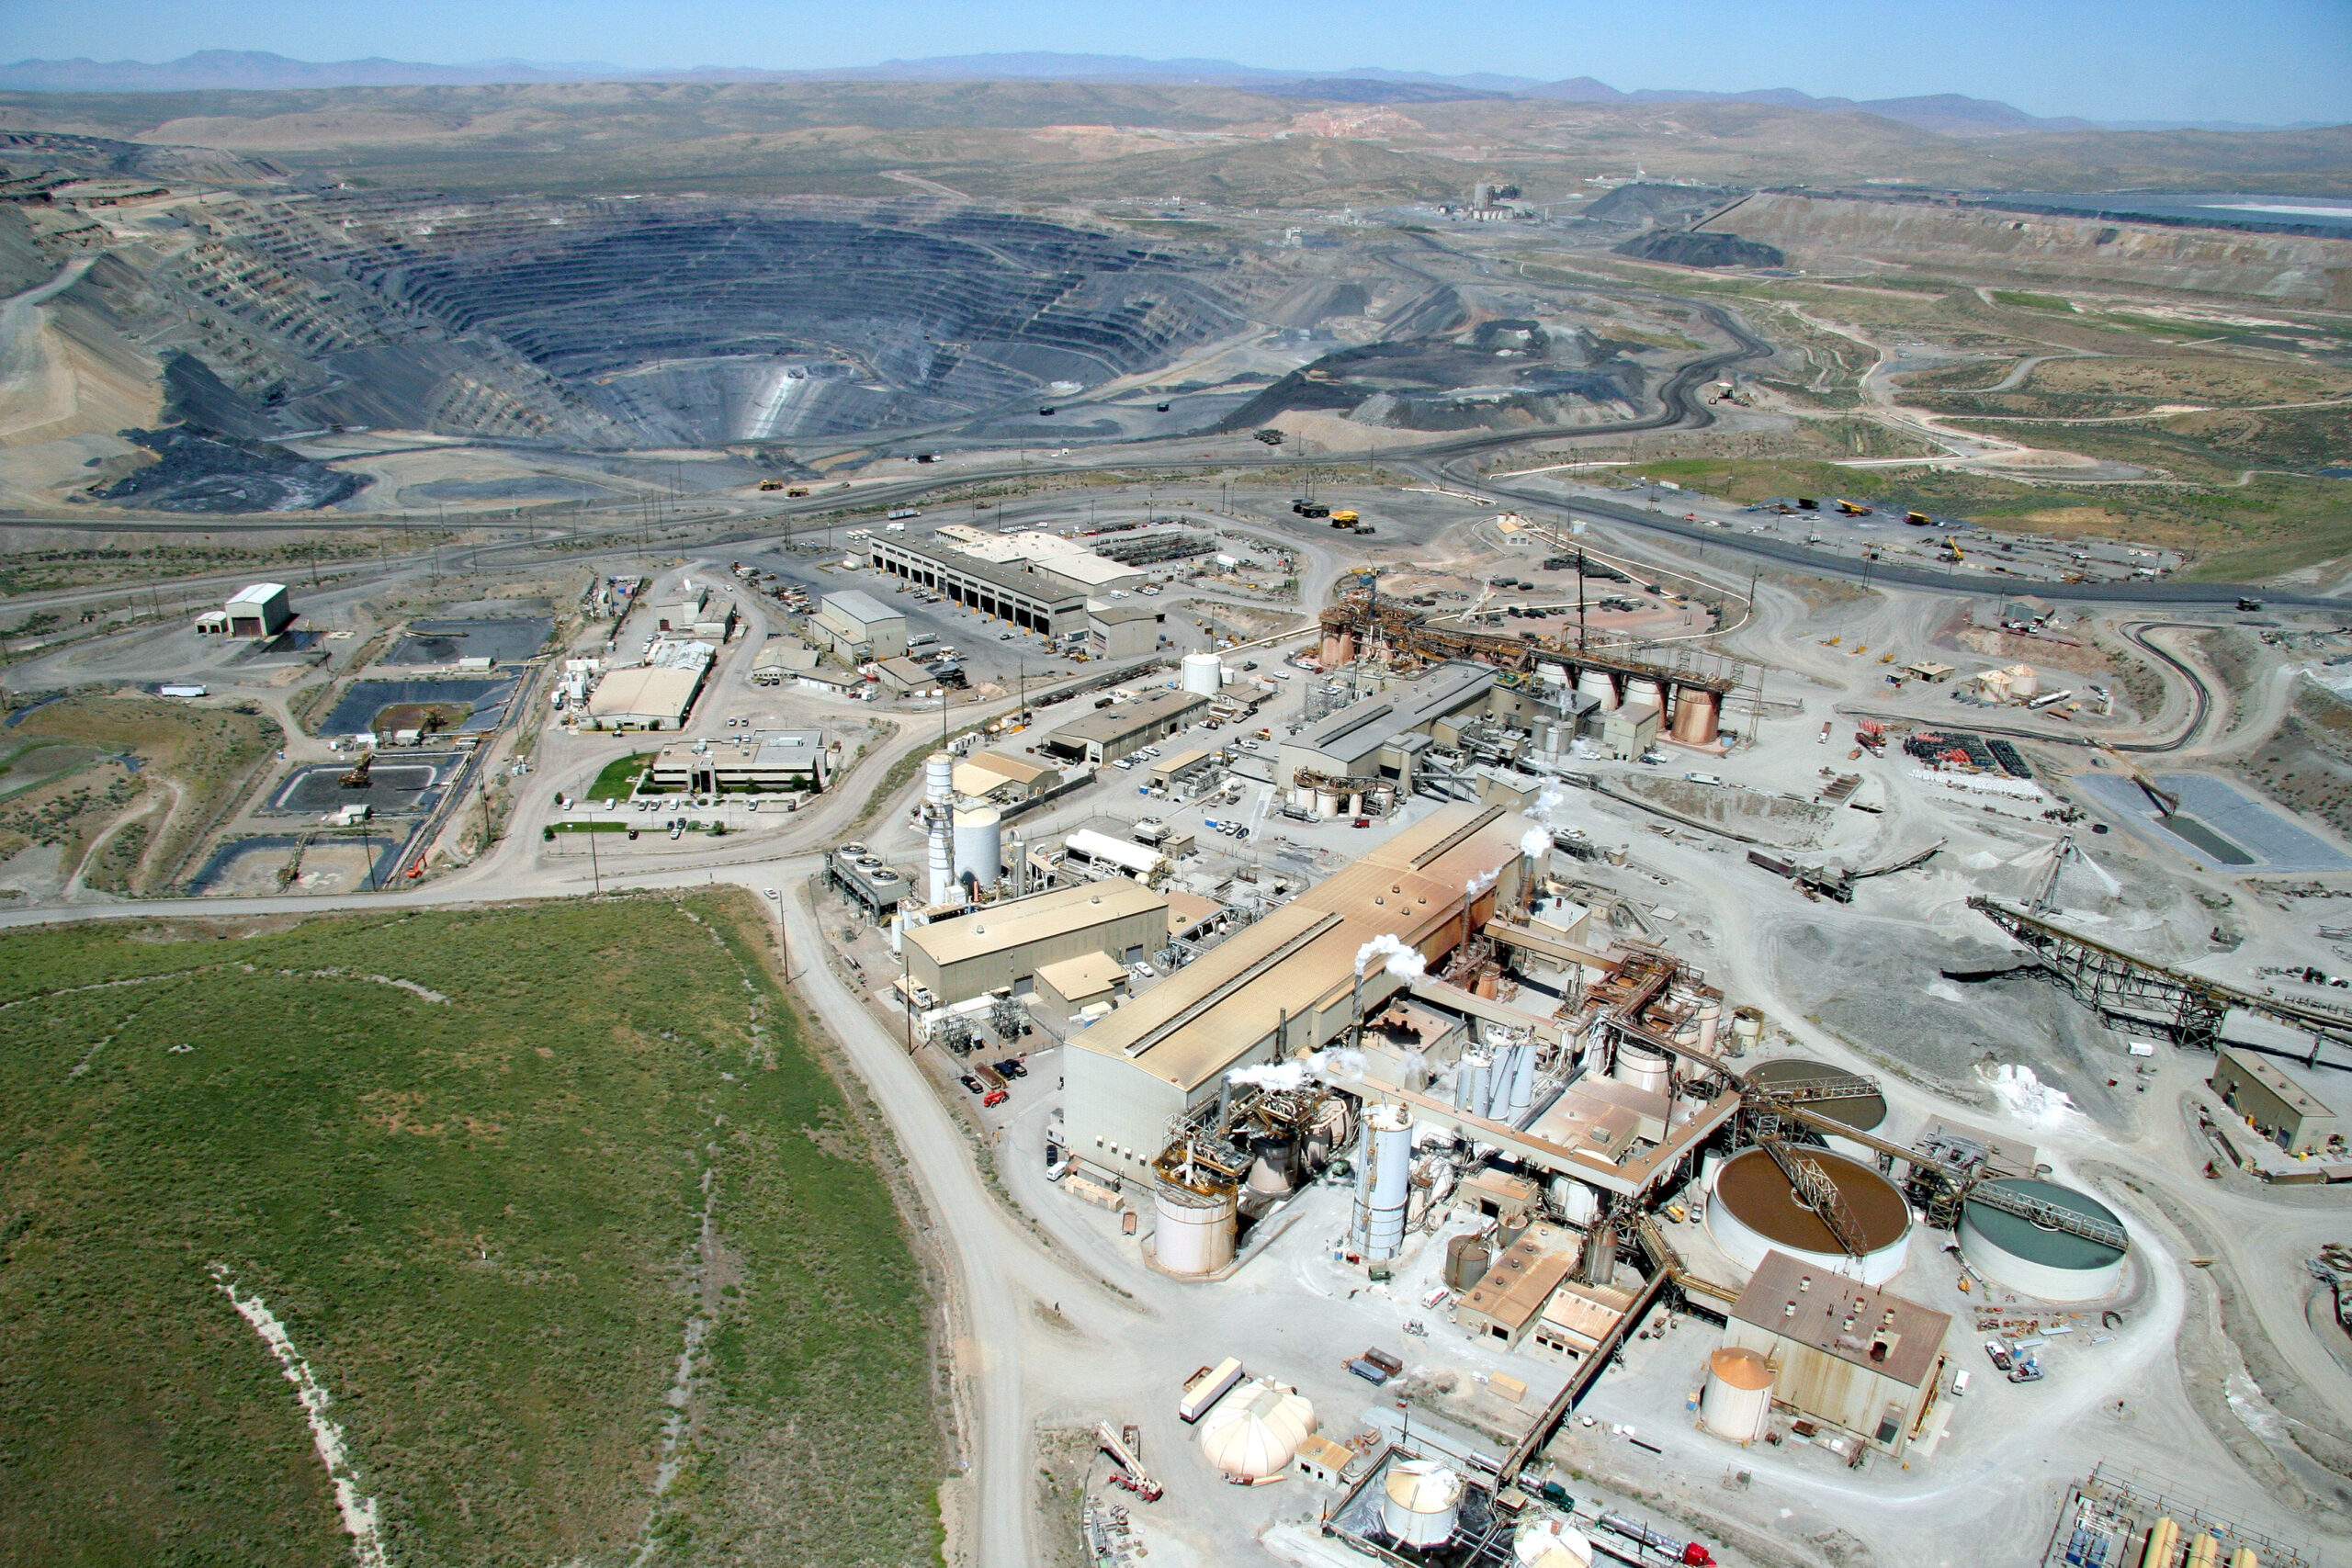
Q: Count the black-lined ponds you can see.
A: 4